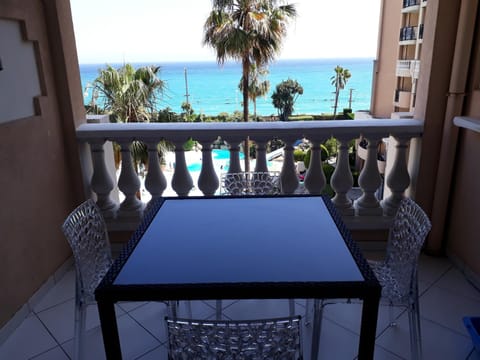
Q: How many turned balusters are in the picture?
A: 12